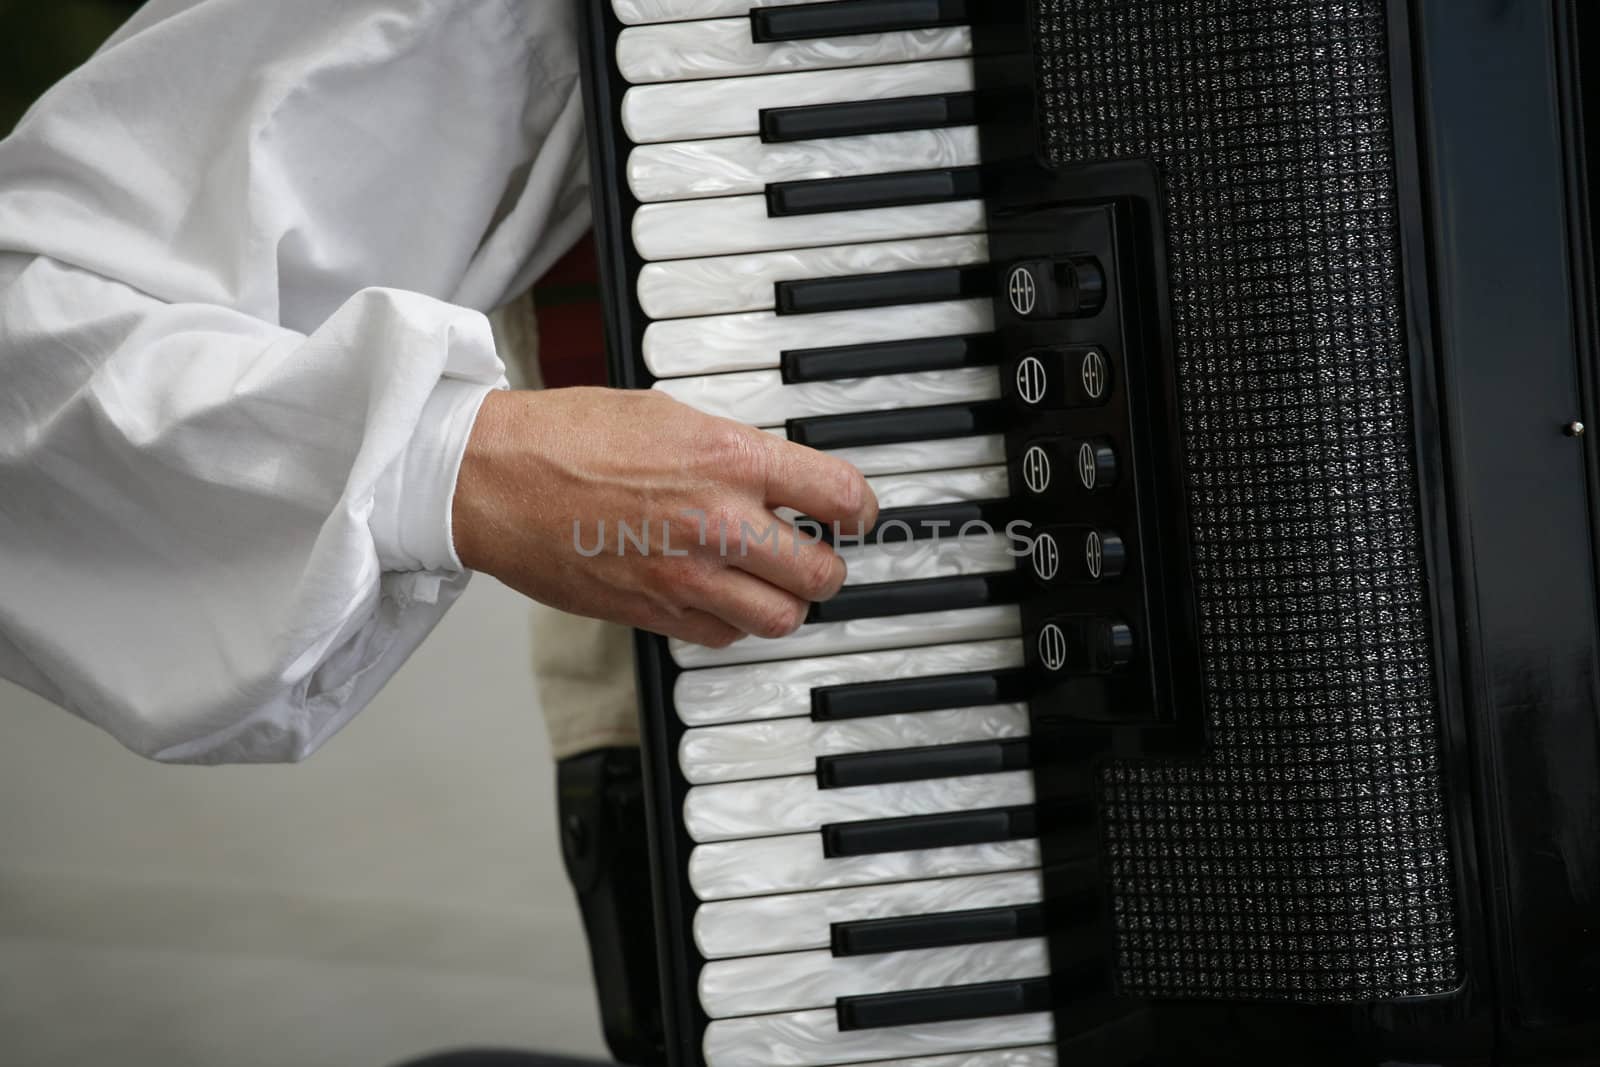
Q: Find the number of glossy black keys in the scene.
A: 13